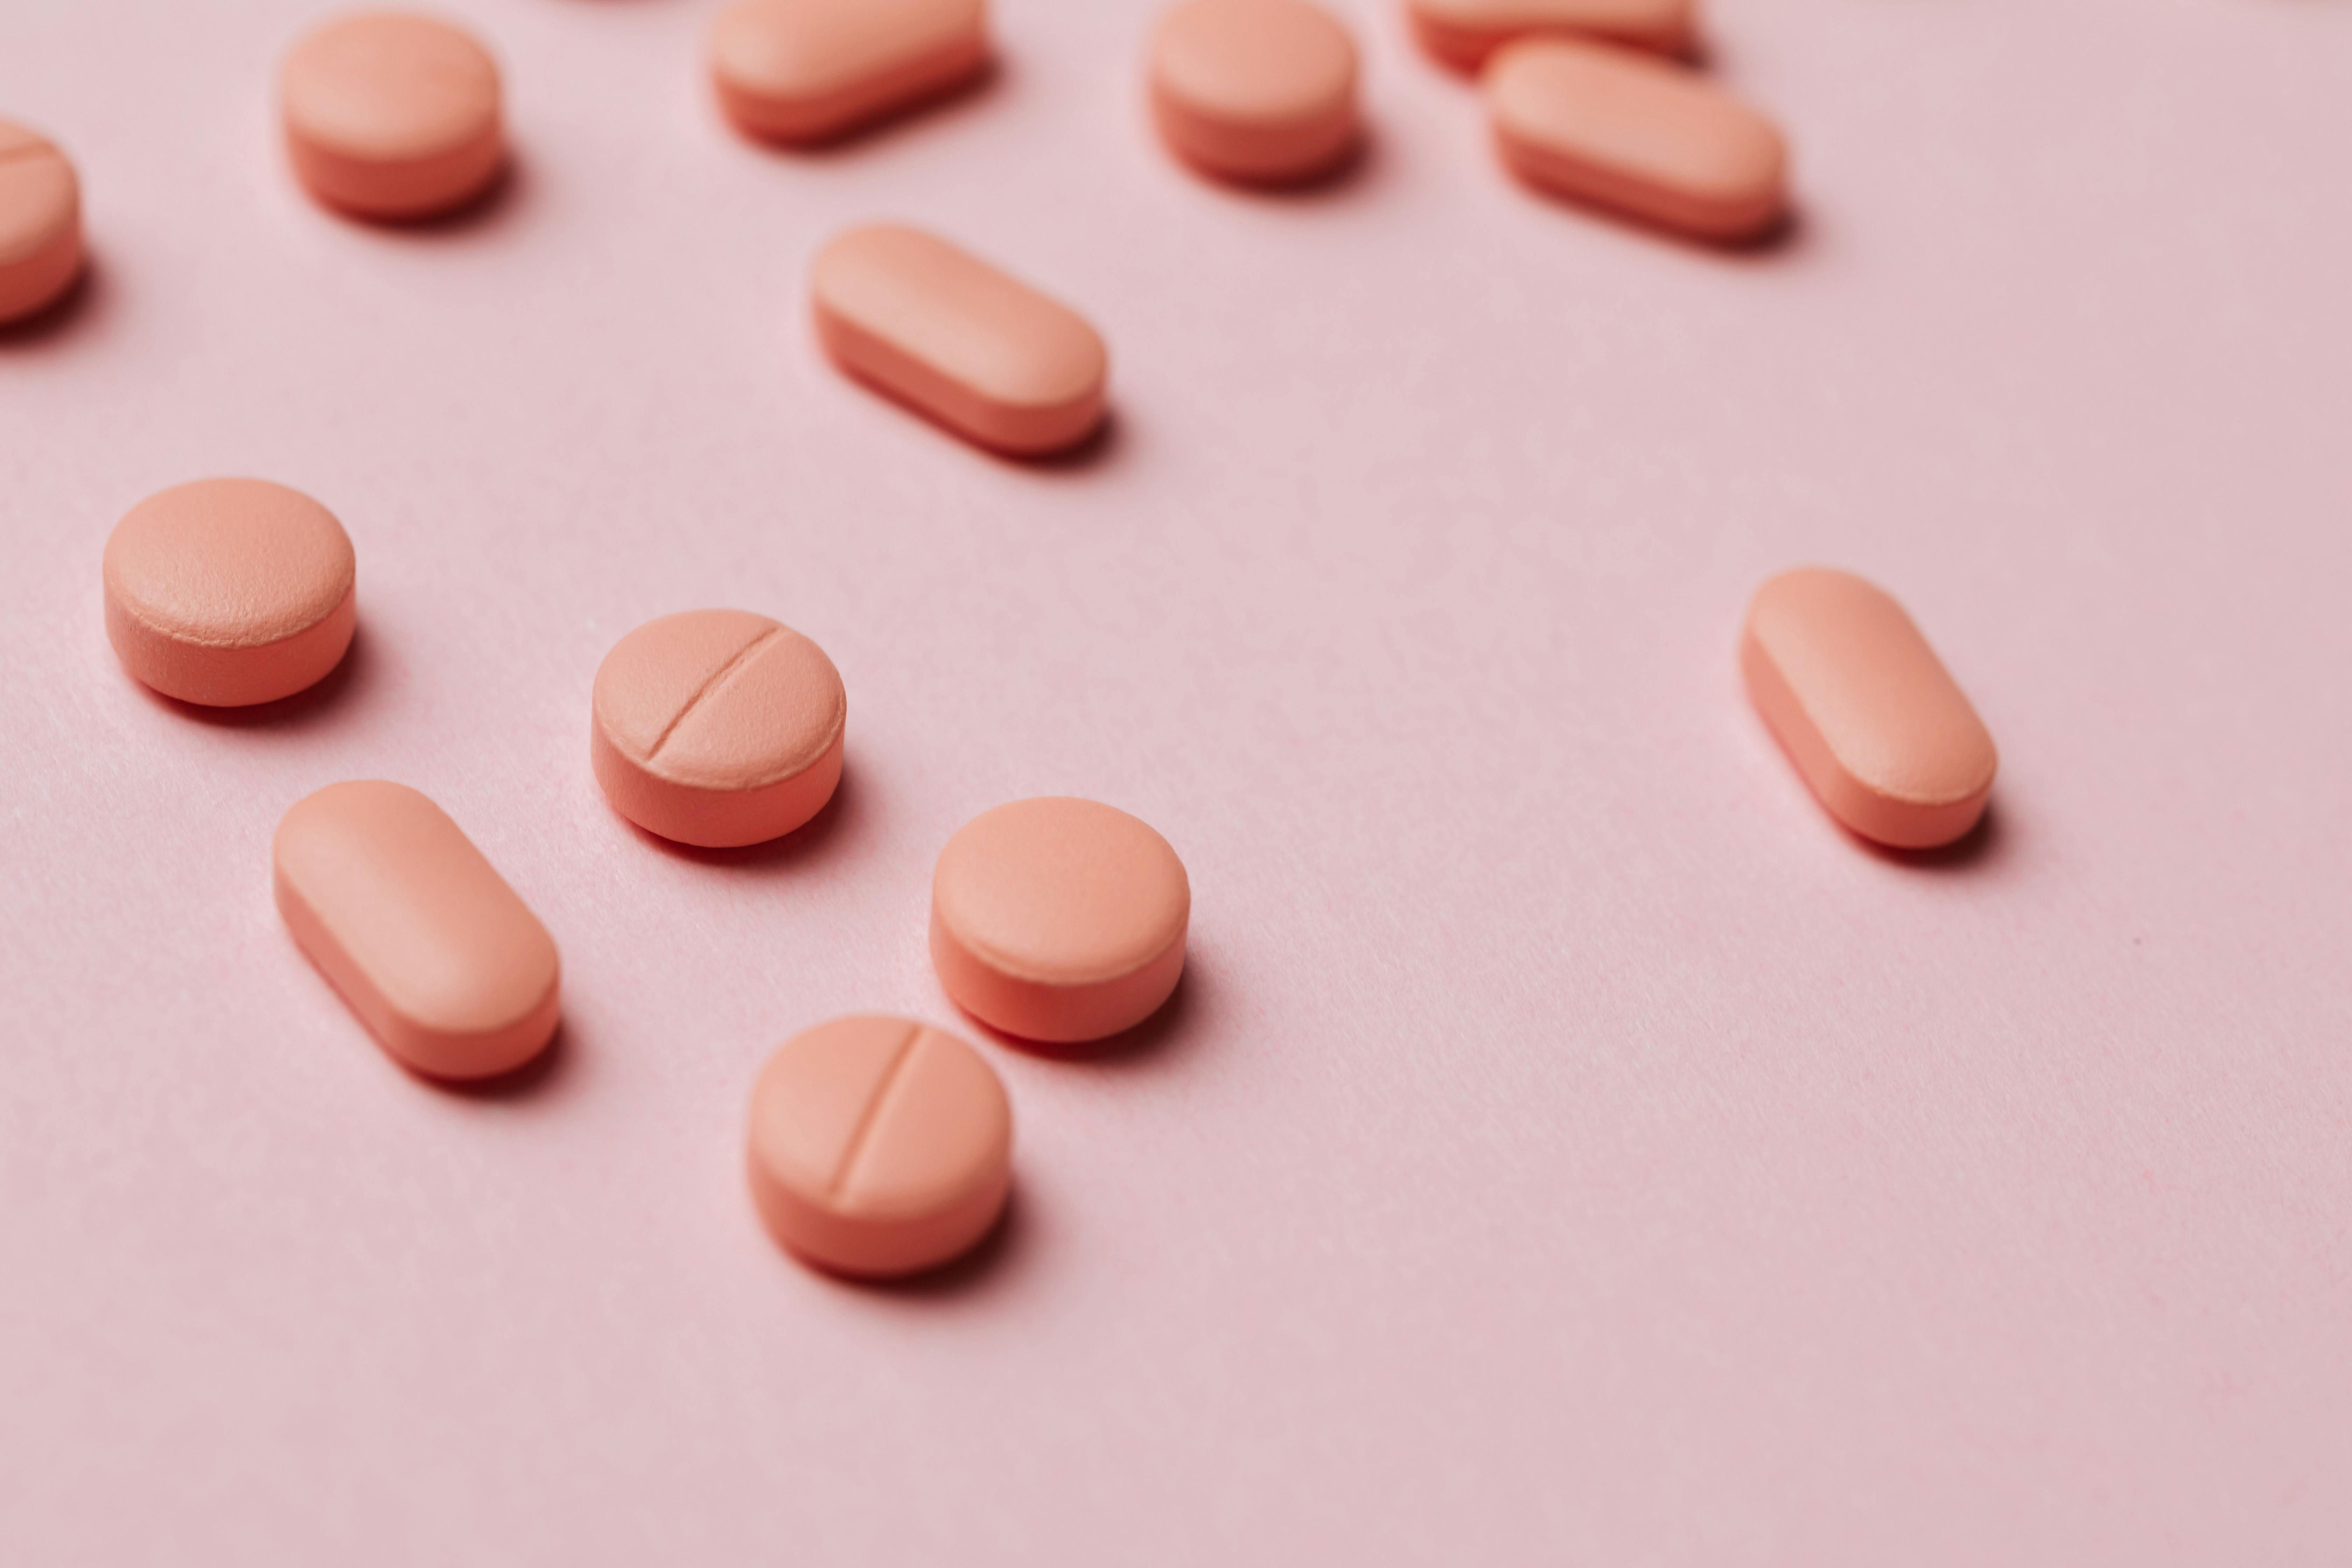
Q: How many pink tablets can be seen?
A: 13